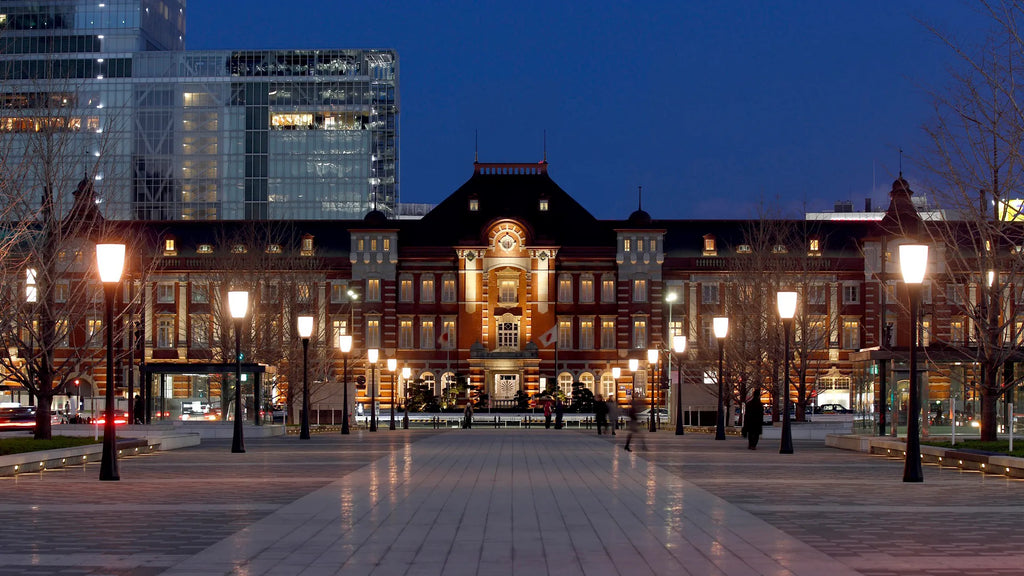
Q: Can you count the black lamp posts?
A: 14